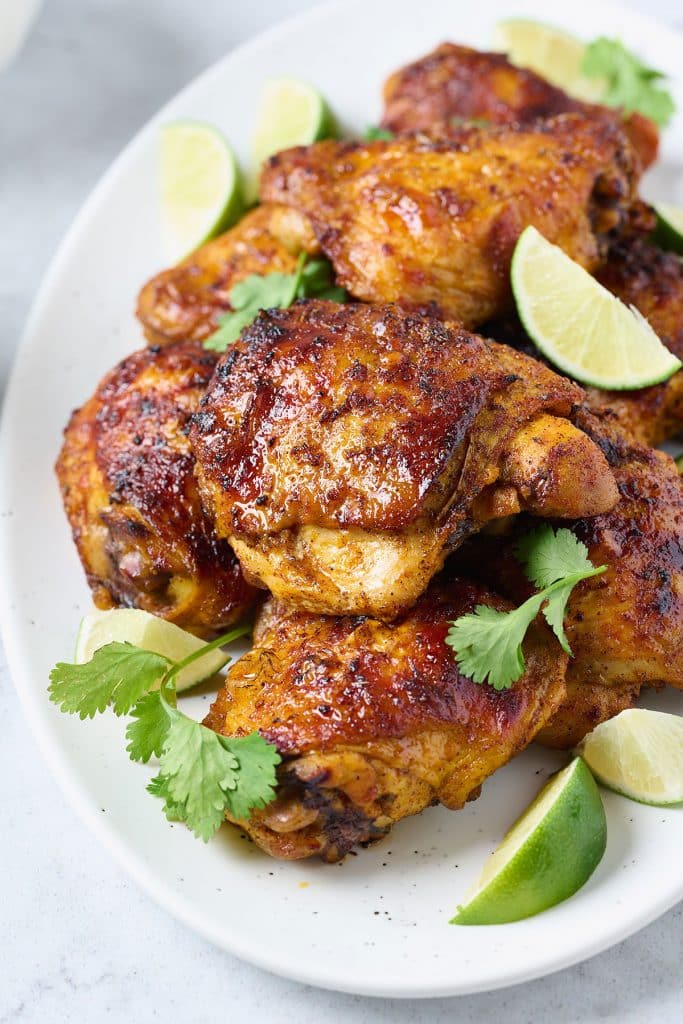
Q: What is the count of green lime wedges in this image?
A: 8